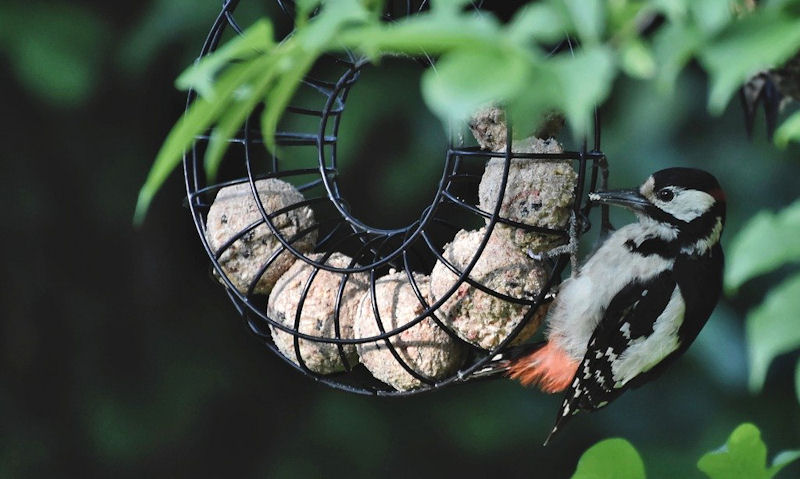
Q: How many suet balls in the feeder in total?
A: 6